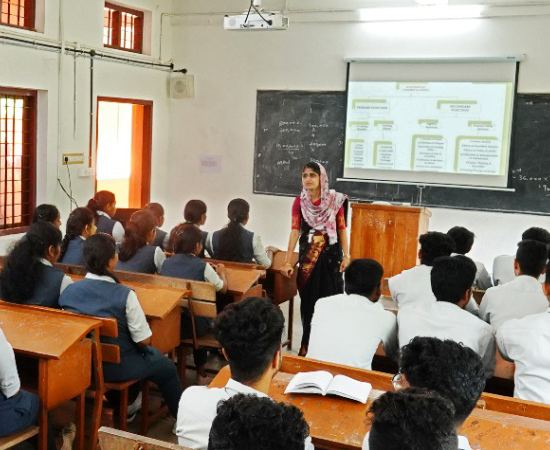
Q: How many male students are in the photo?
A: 11